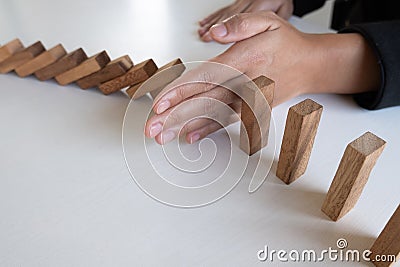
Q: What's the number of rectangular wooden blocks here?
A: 12